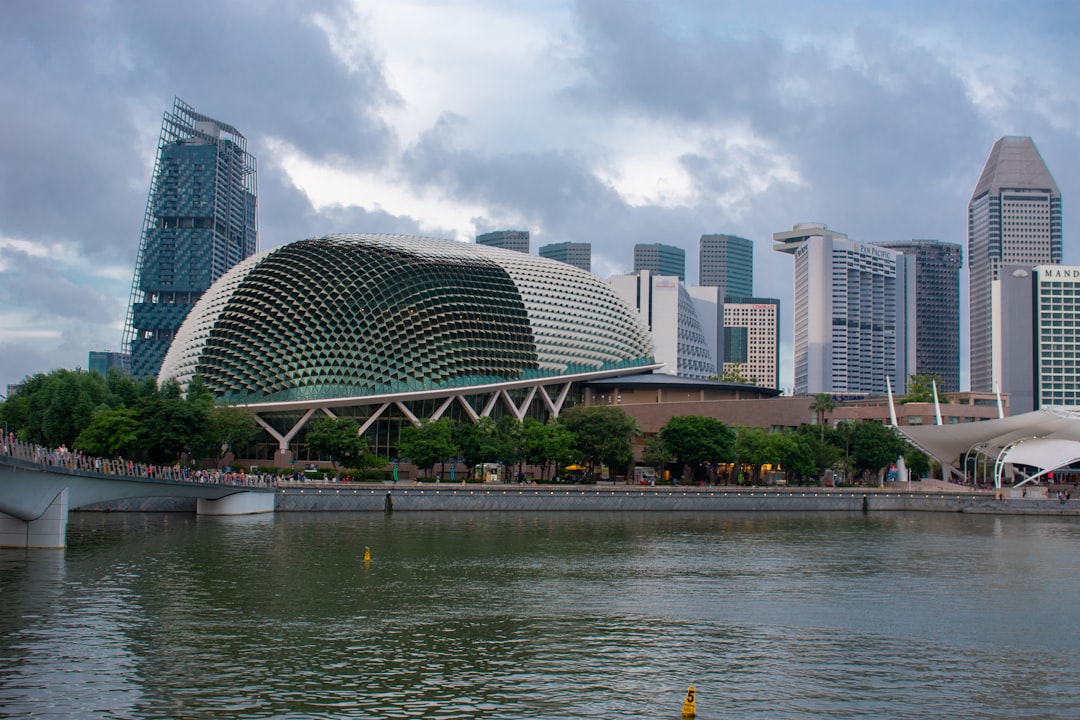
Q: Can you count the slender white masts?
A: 3